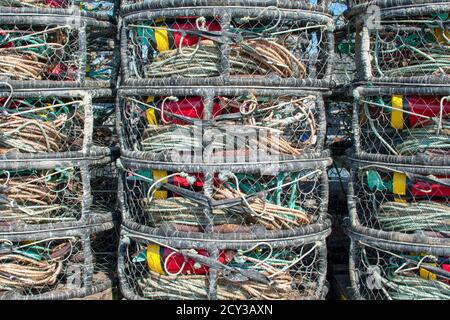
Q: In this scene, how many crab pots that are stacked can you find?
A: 12